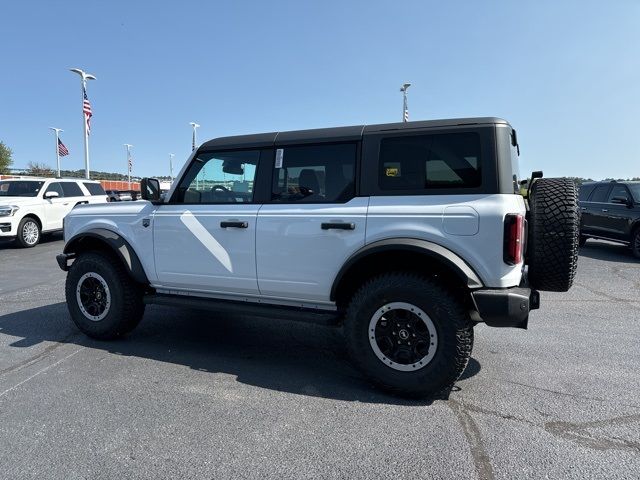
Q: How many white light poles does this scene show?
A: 6